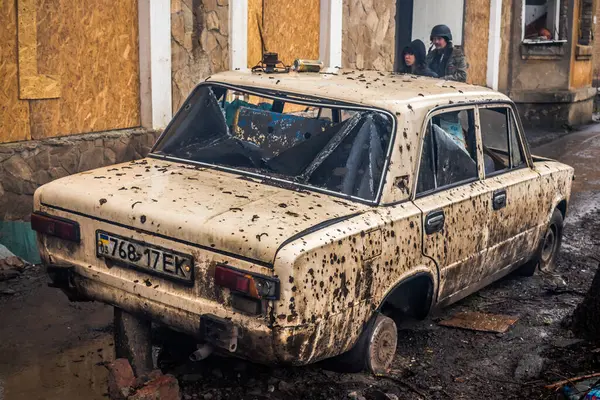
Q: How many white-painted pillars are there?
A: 4